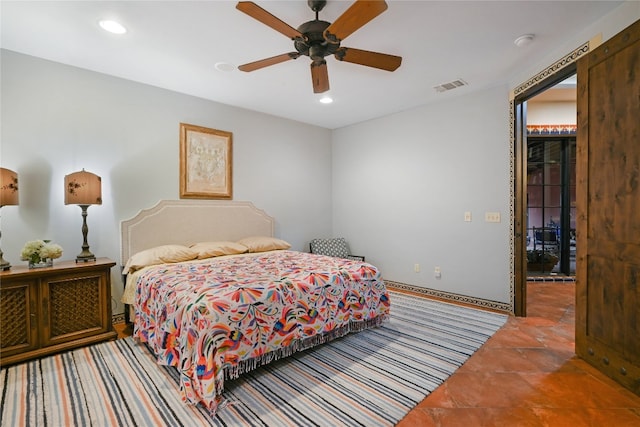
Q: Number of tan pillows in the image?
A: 3